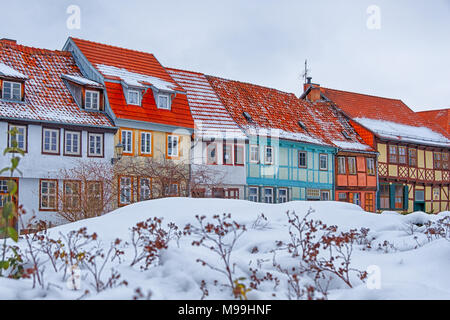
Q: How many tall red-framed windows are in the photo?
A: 3